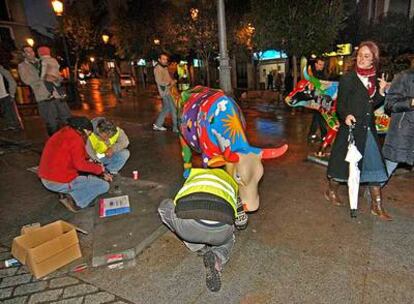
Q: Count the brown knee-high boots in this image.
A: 2